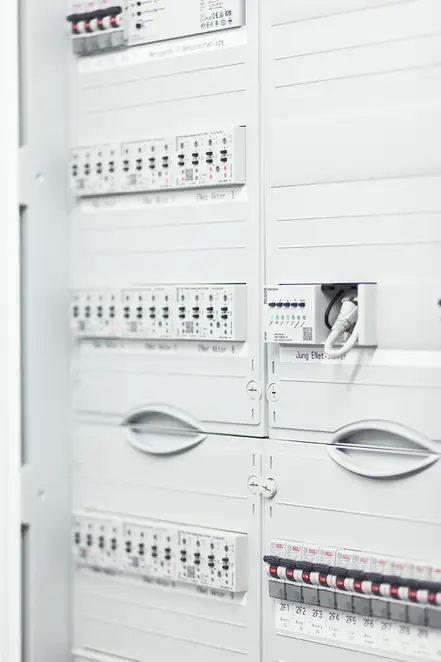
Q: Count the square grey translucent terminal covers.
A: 14